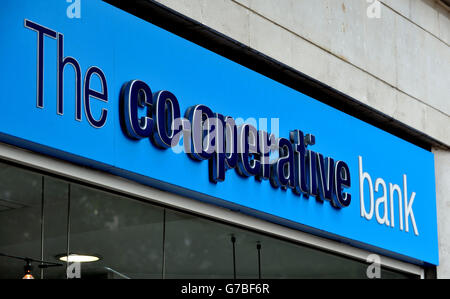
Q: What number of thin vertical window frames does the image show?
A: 3